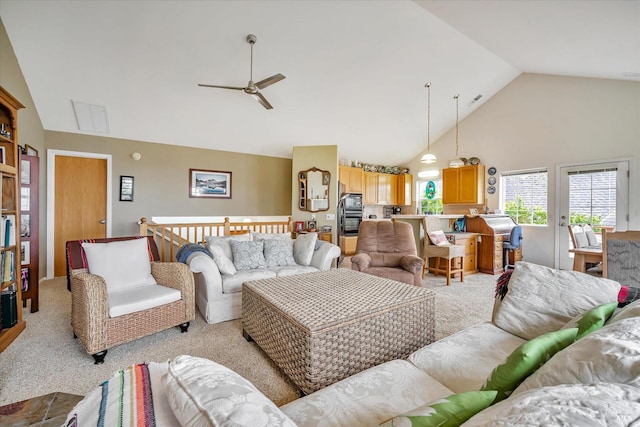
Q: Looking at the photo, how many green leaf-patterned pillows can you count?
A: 3